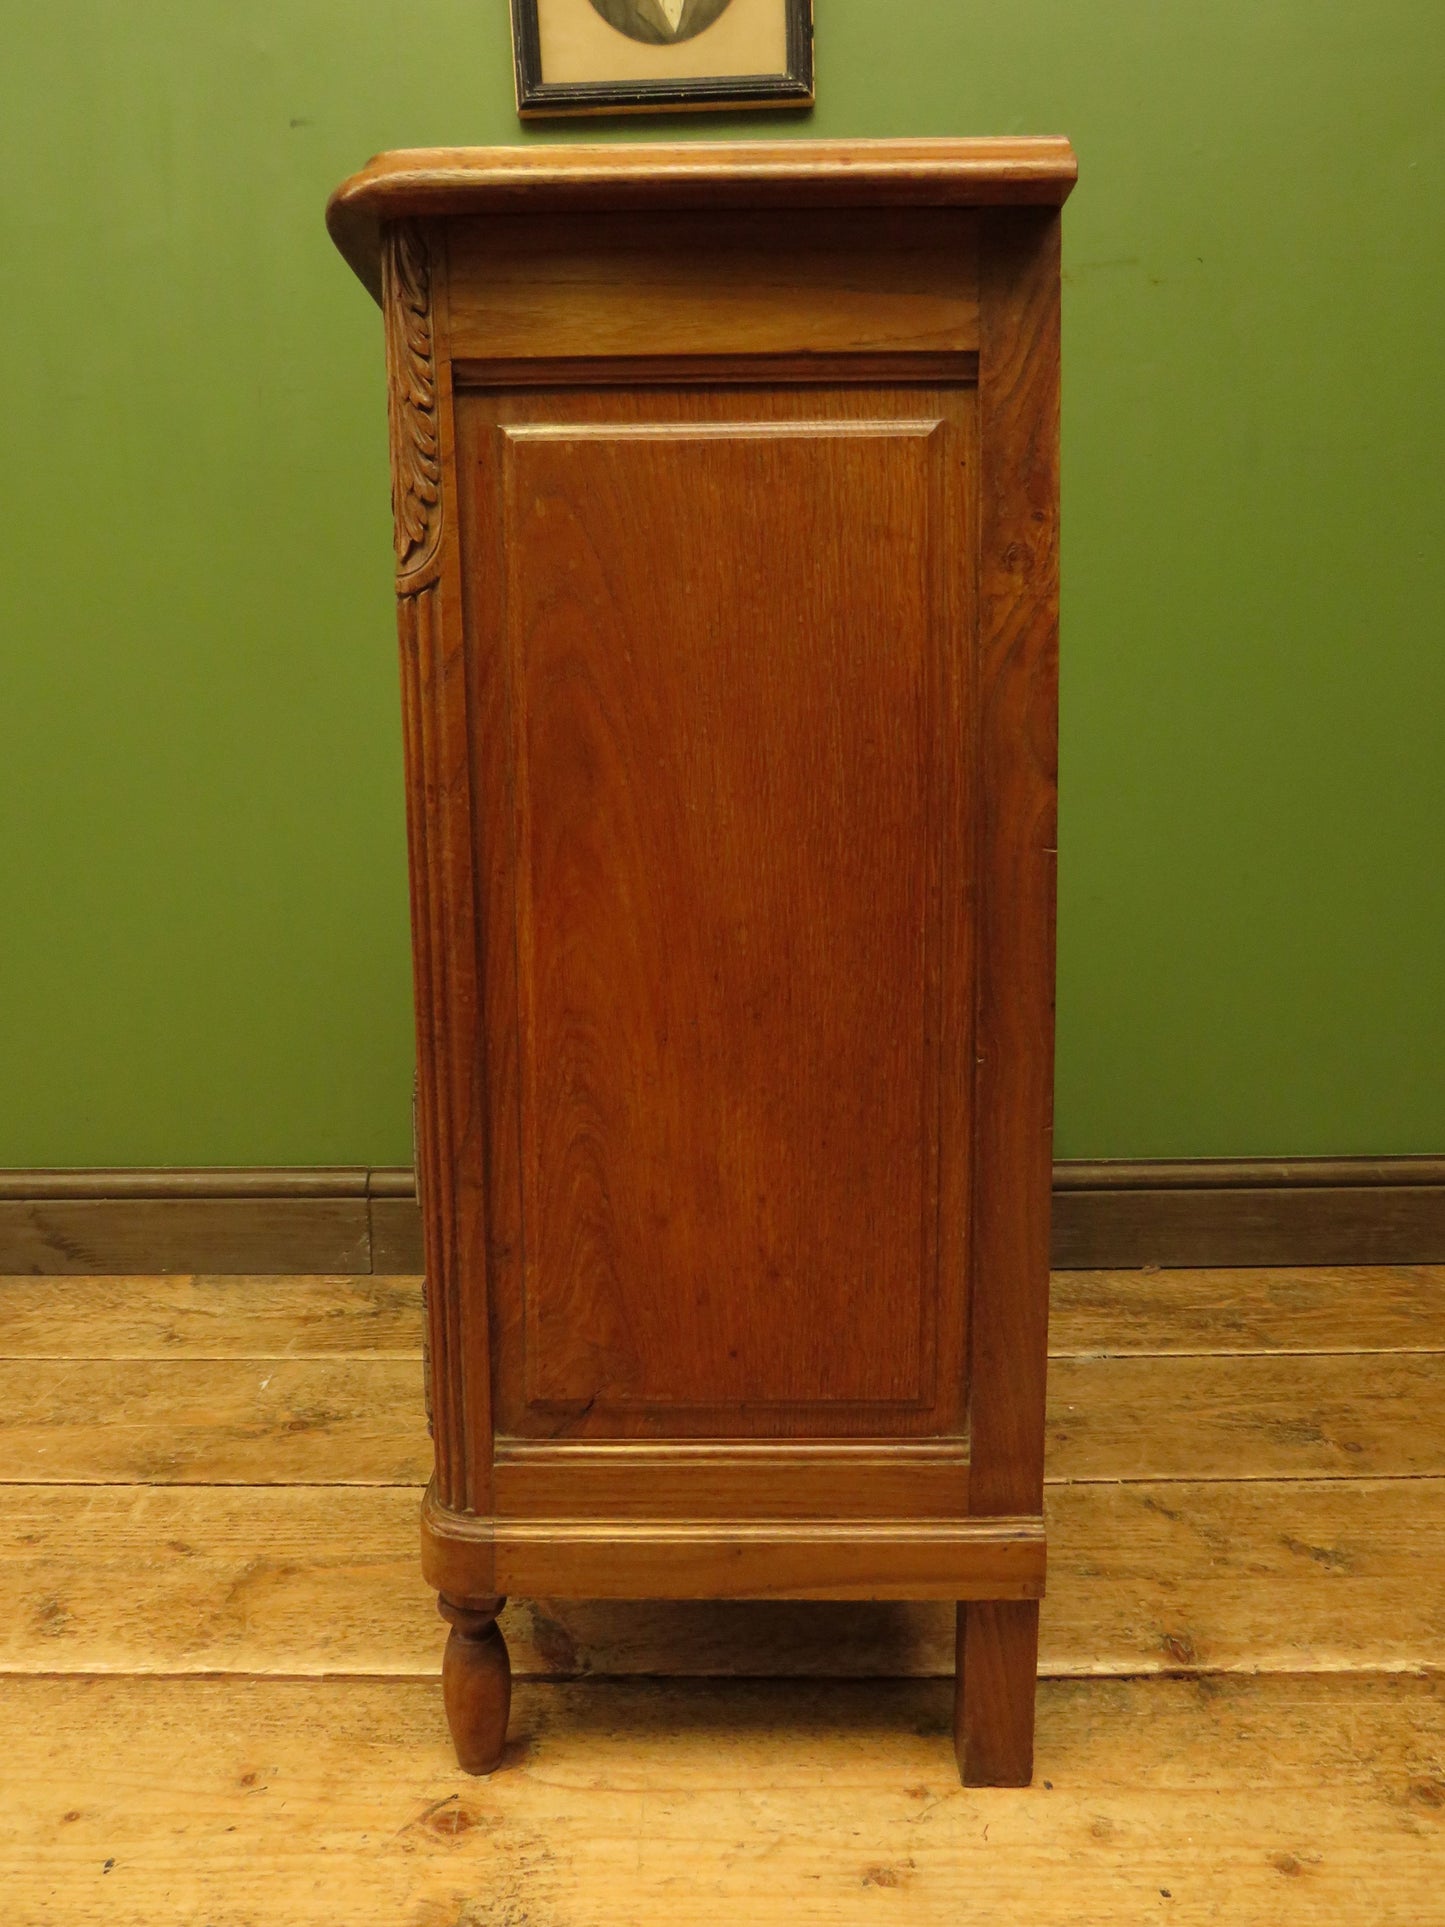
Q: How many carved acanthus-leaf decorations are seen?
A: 1